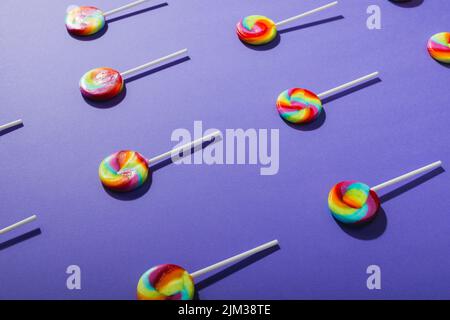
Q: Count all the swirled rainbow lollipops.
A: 8